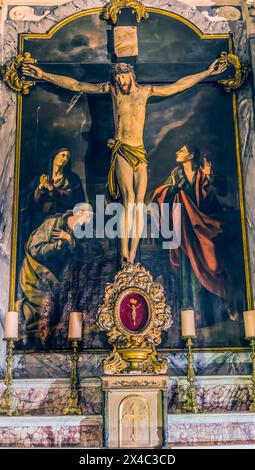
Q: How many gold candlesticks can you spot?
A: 4